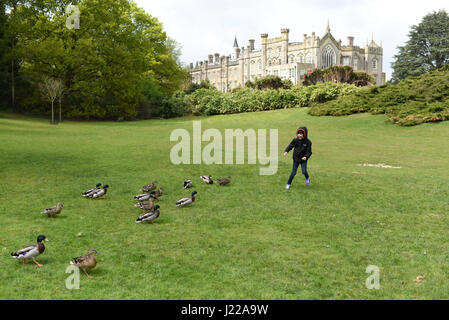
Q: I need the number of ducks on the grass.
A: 14